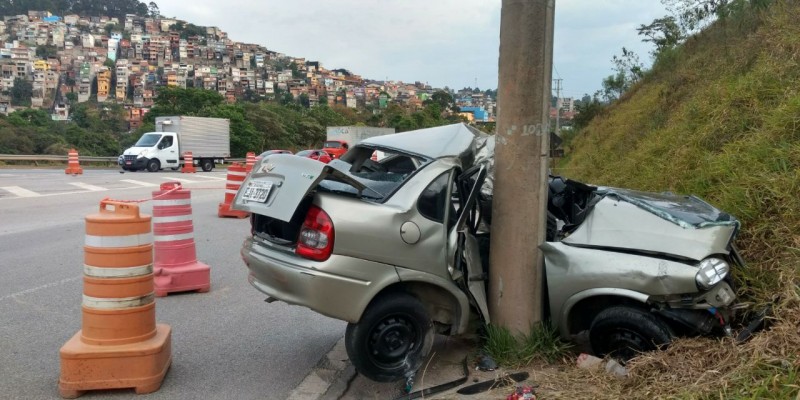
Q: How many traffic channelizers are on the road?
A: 6